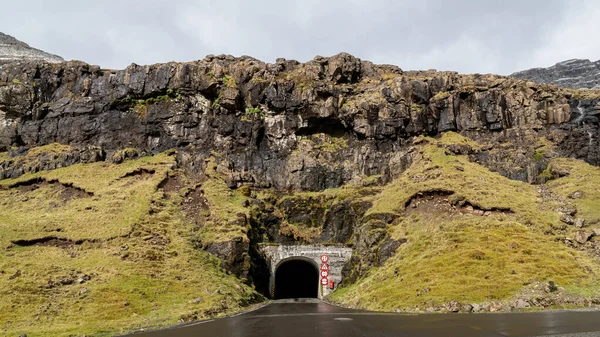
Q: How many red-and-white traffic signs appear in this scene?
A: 4